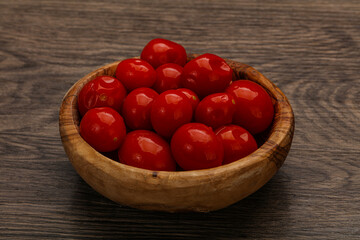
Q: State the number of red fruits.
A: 14